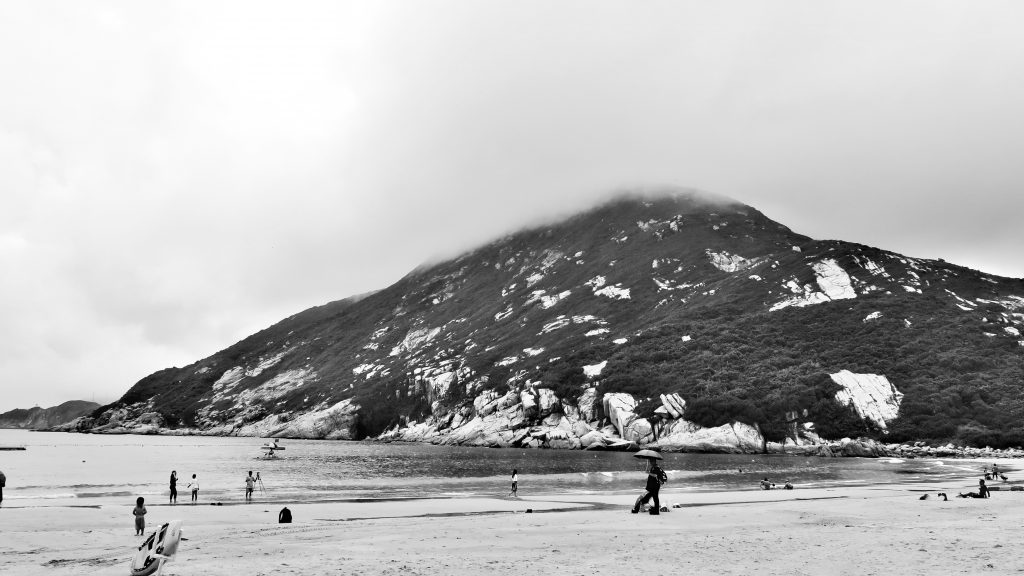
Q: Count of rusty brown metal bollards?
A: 0